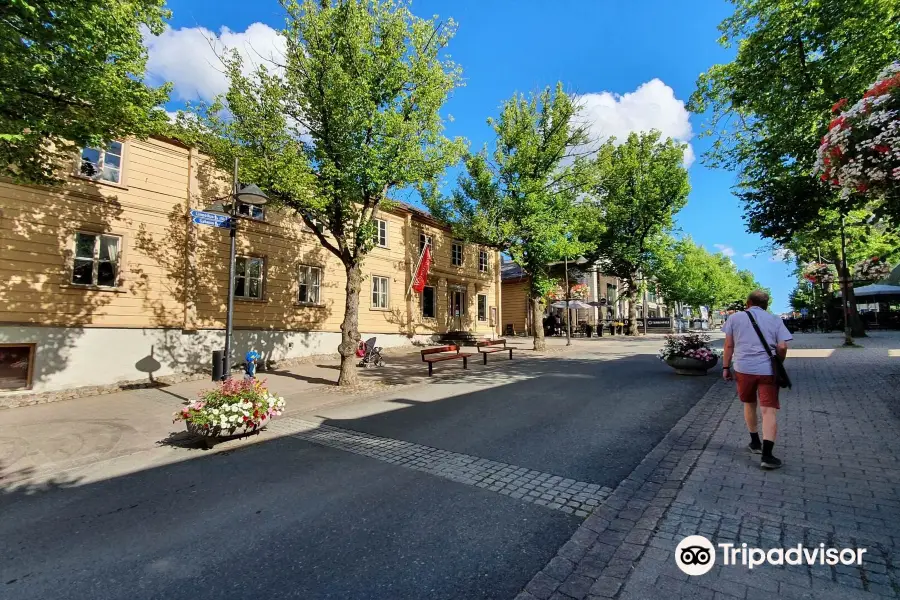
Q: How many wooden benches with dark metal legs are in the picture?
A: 2